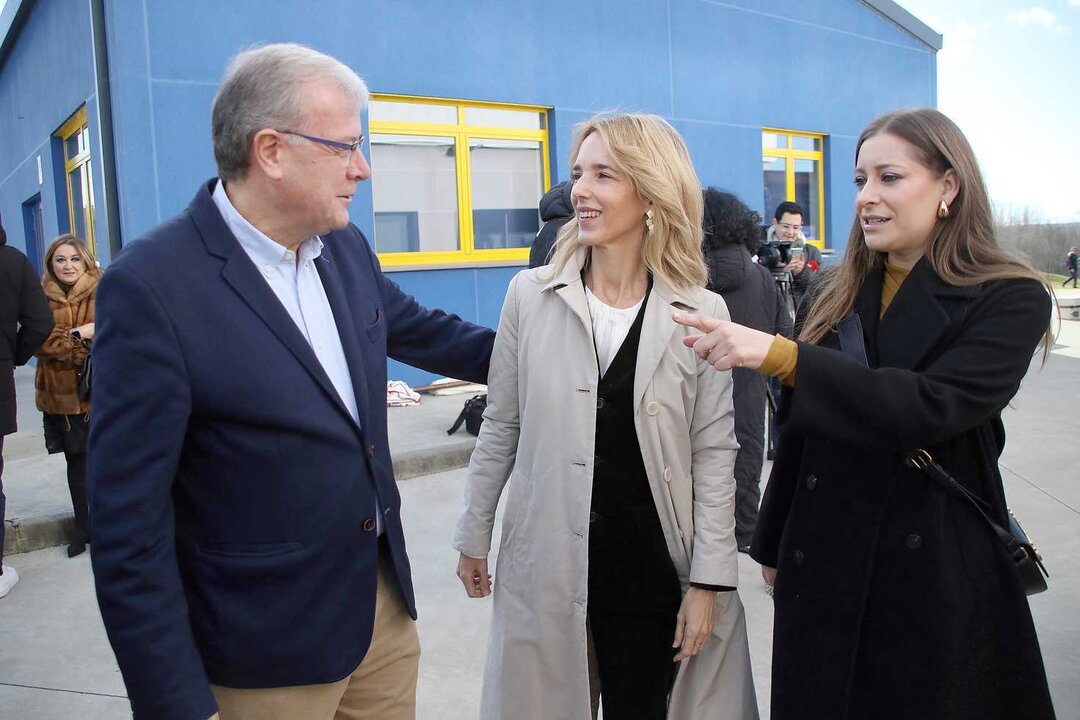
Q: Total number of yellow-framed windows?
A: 3